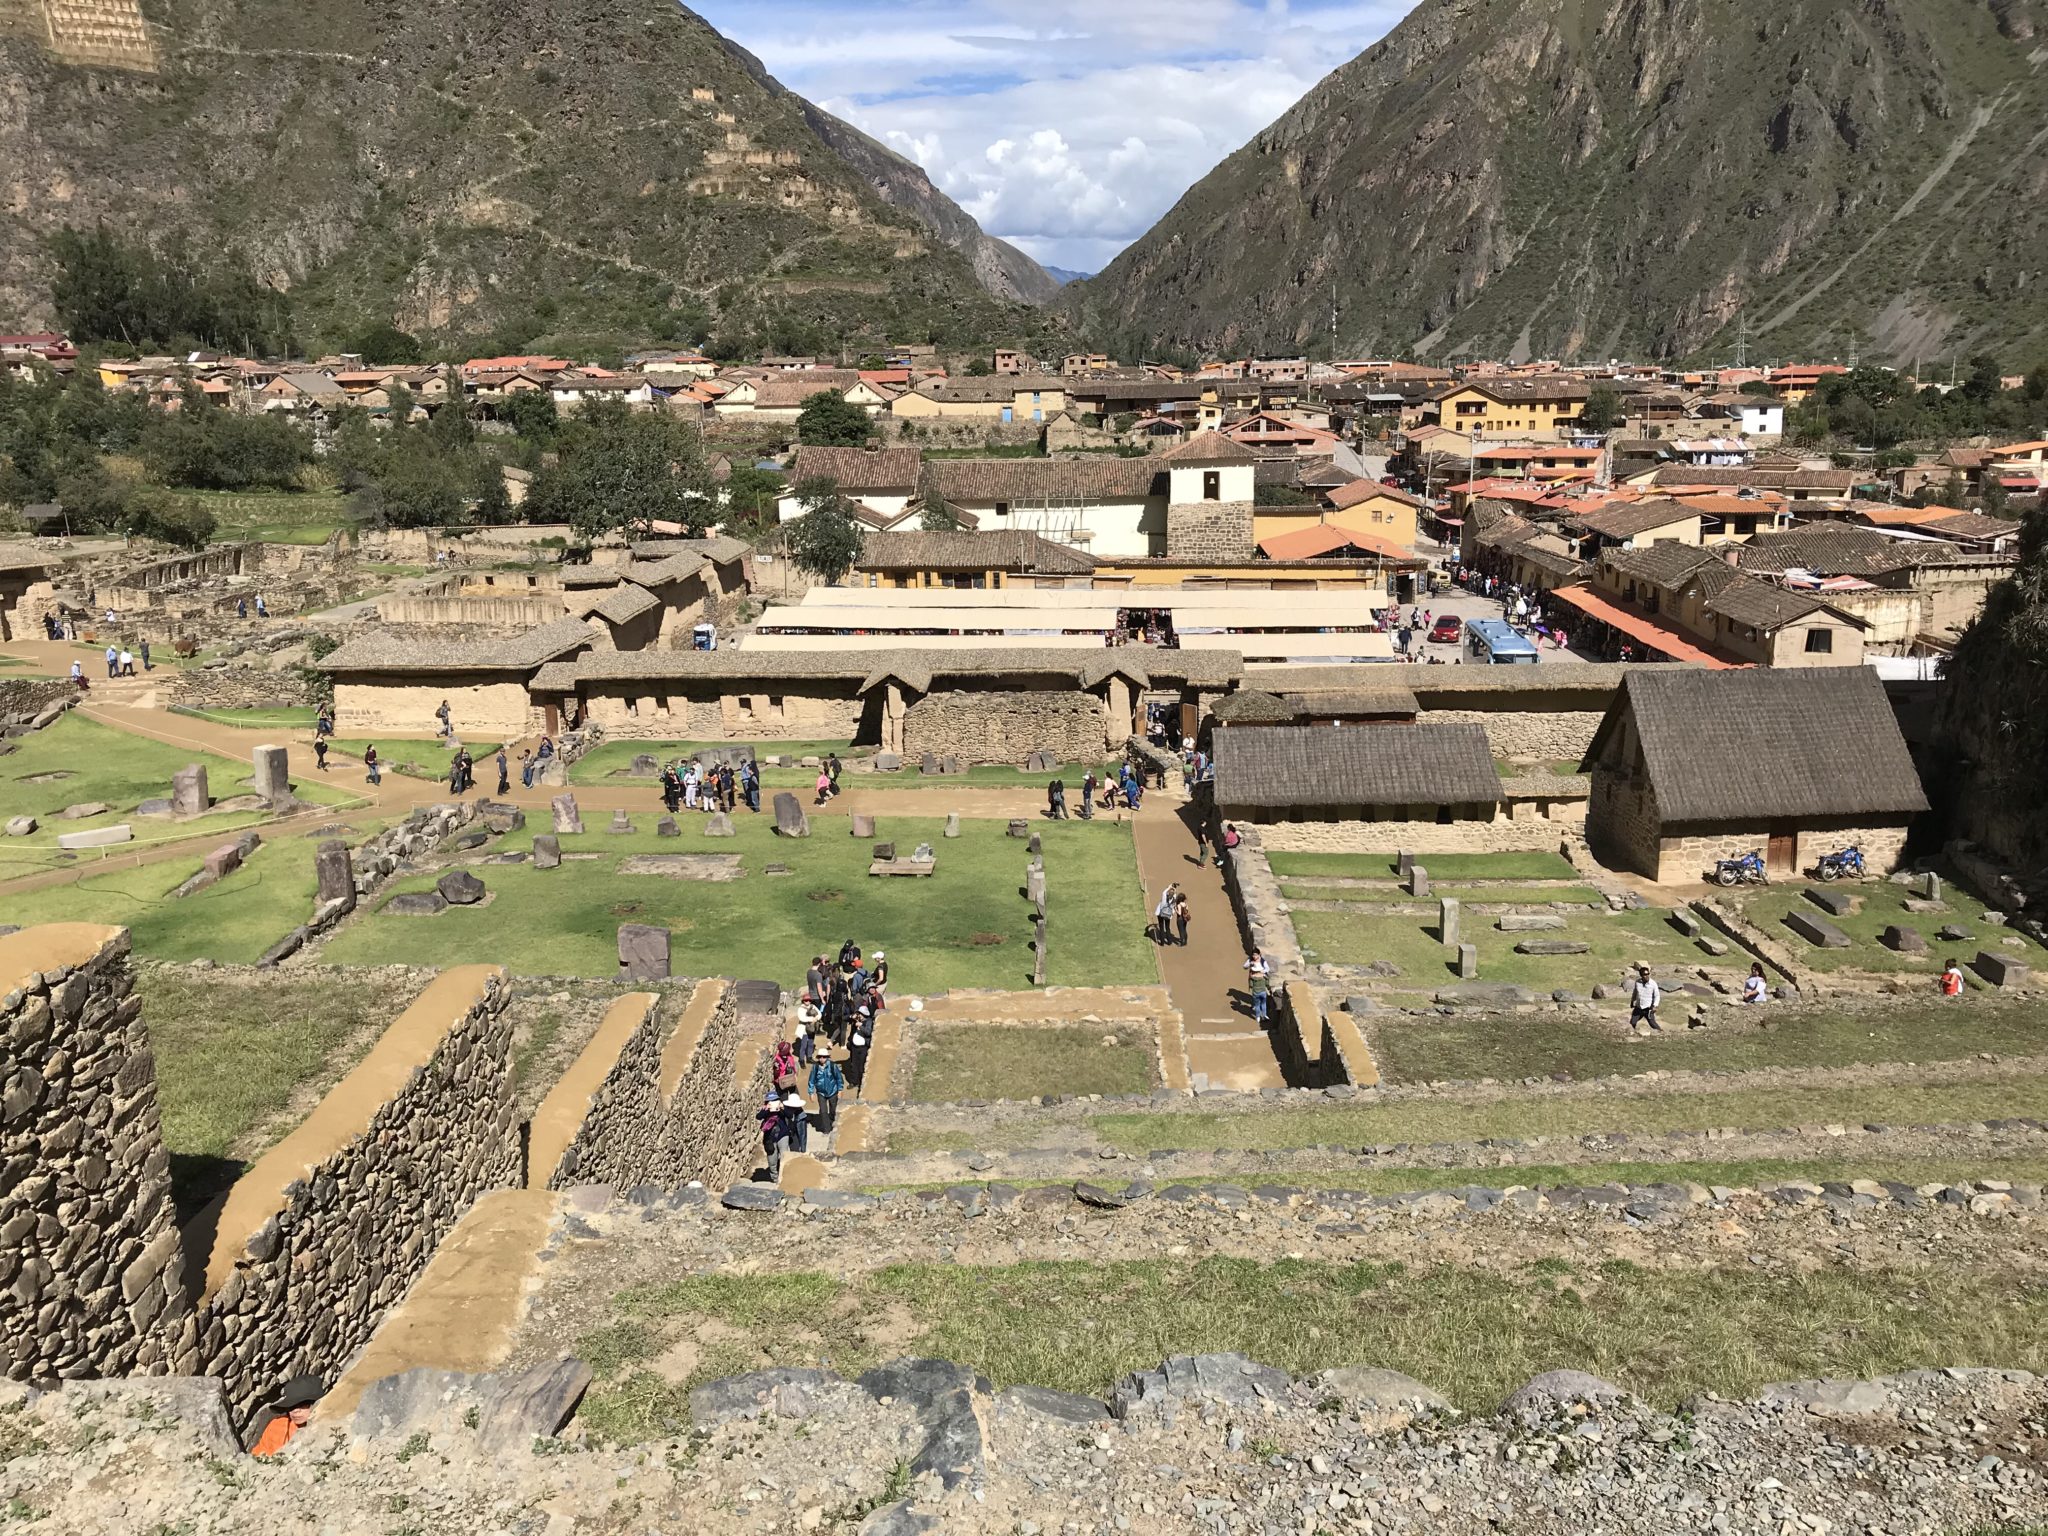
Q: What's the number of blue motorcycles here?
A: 2